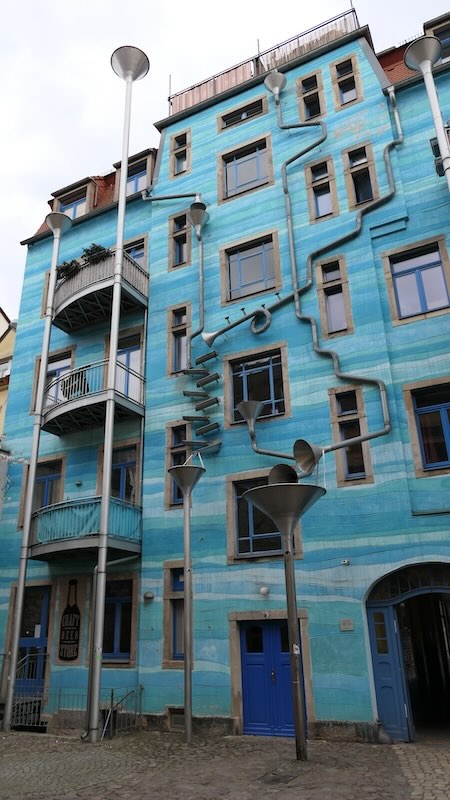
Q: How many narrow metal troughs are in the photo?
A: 9